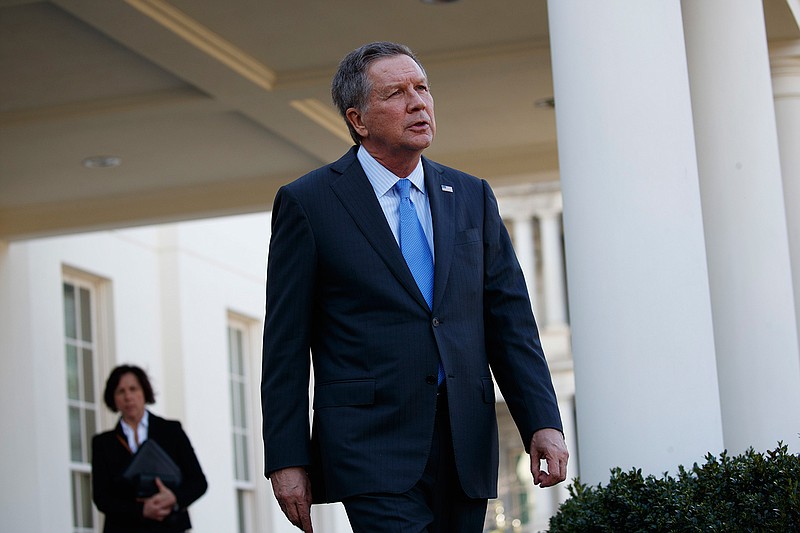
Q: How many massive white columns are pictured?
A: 3